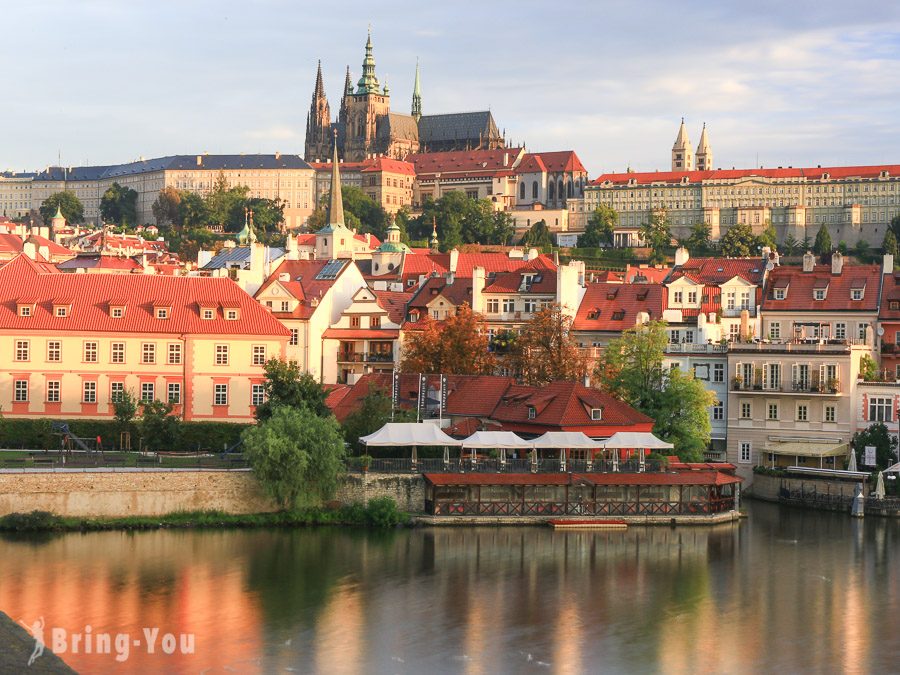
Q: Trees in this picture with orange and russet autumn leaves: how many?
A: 2